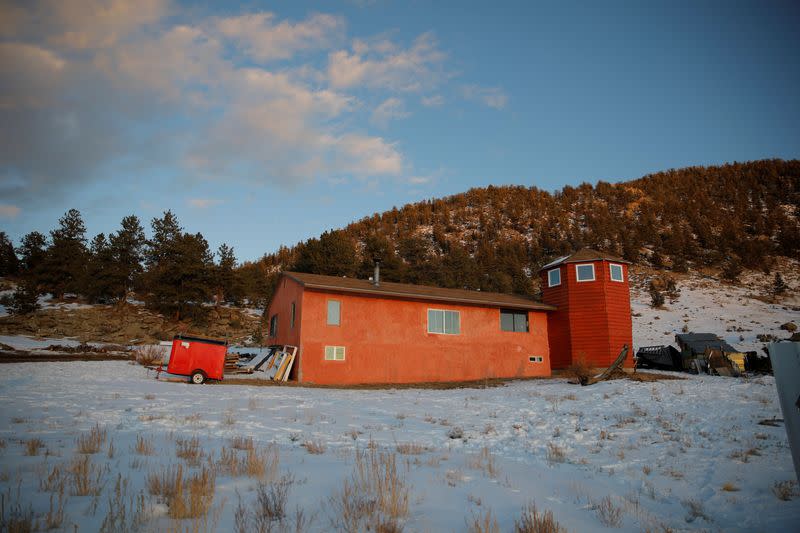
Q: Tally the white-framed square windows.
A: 3